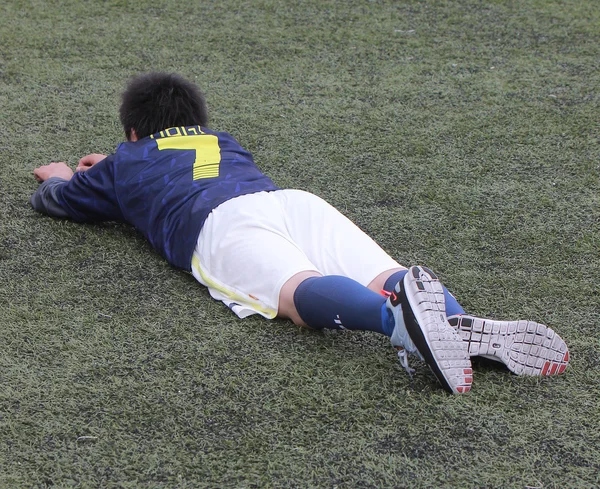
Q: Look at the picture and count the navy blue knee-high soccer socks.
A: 2